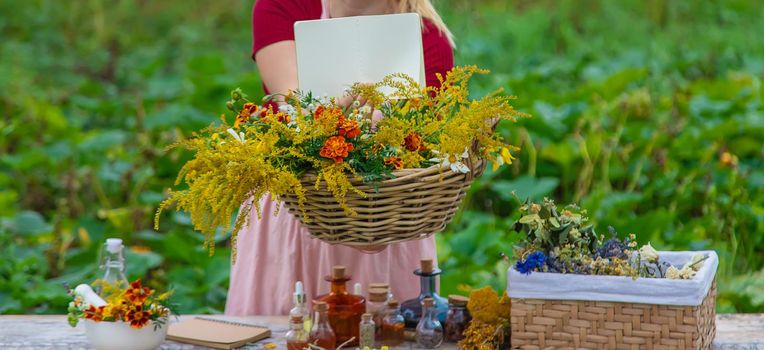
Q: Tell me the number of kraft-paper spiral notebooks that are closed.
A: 1